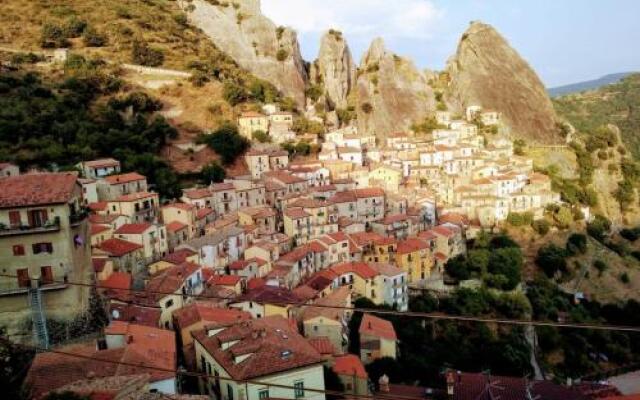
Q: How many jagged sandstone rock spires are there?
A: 4